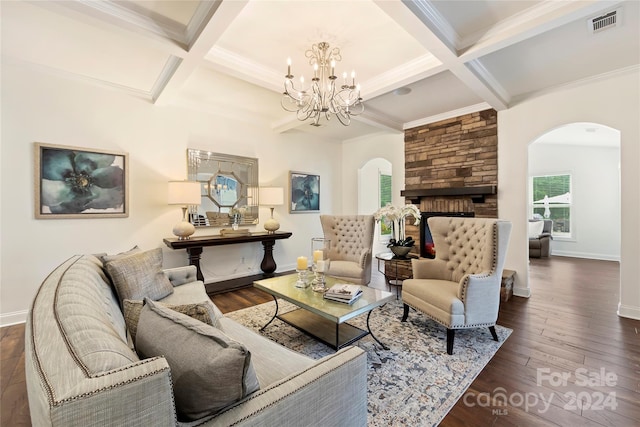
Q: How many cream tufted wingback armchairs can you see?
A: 2